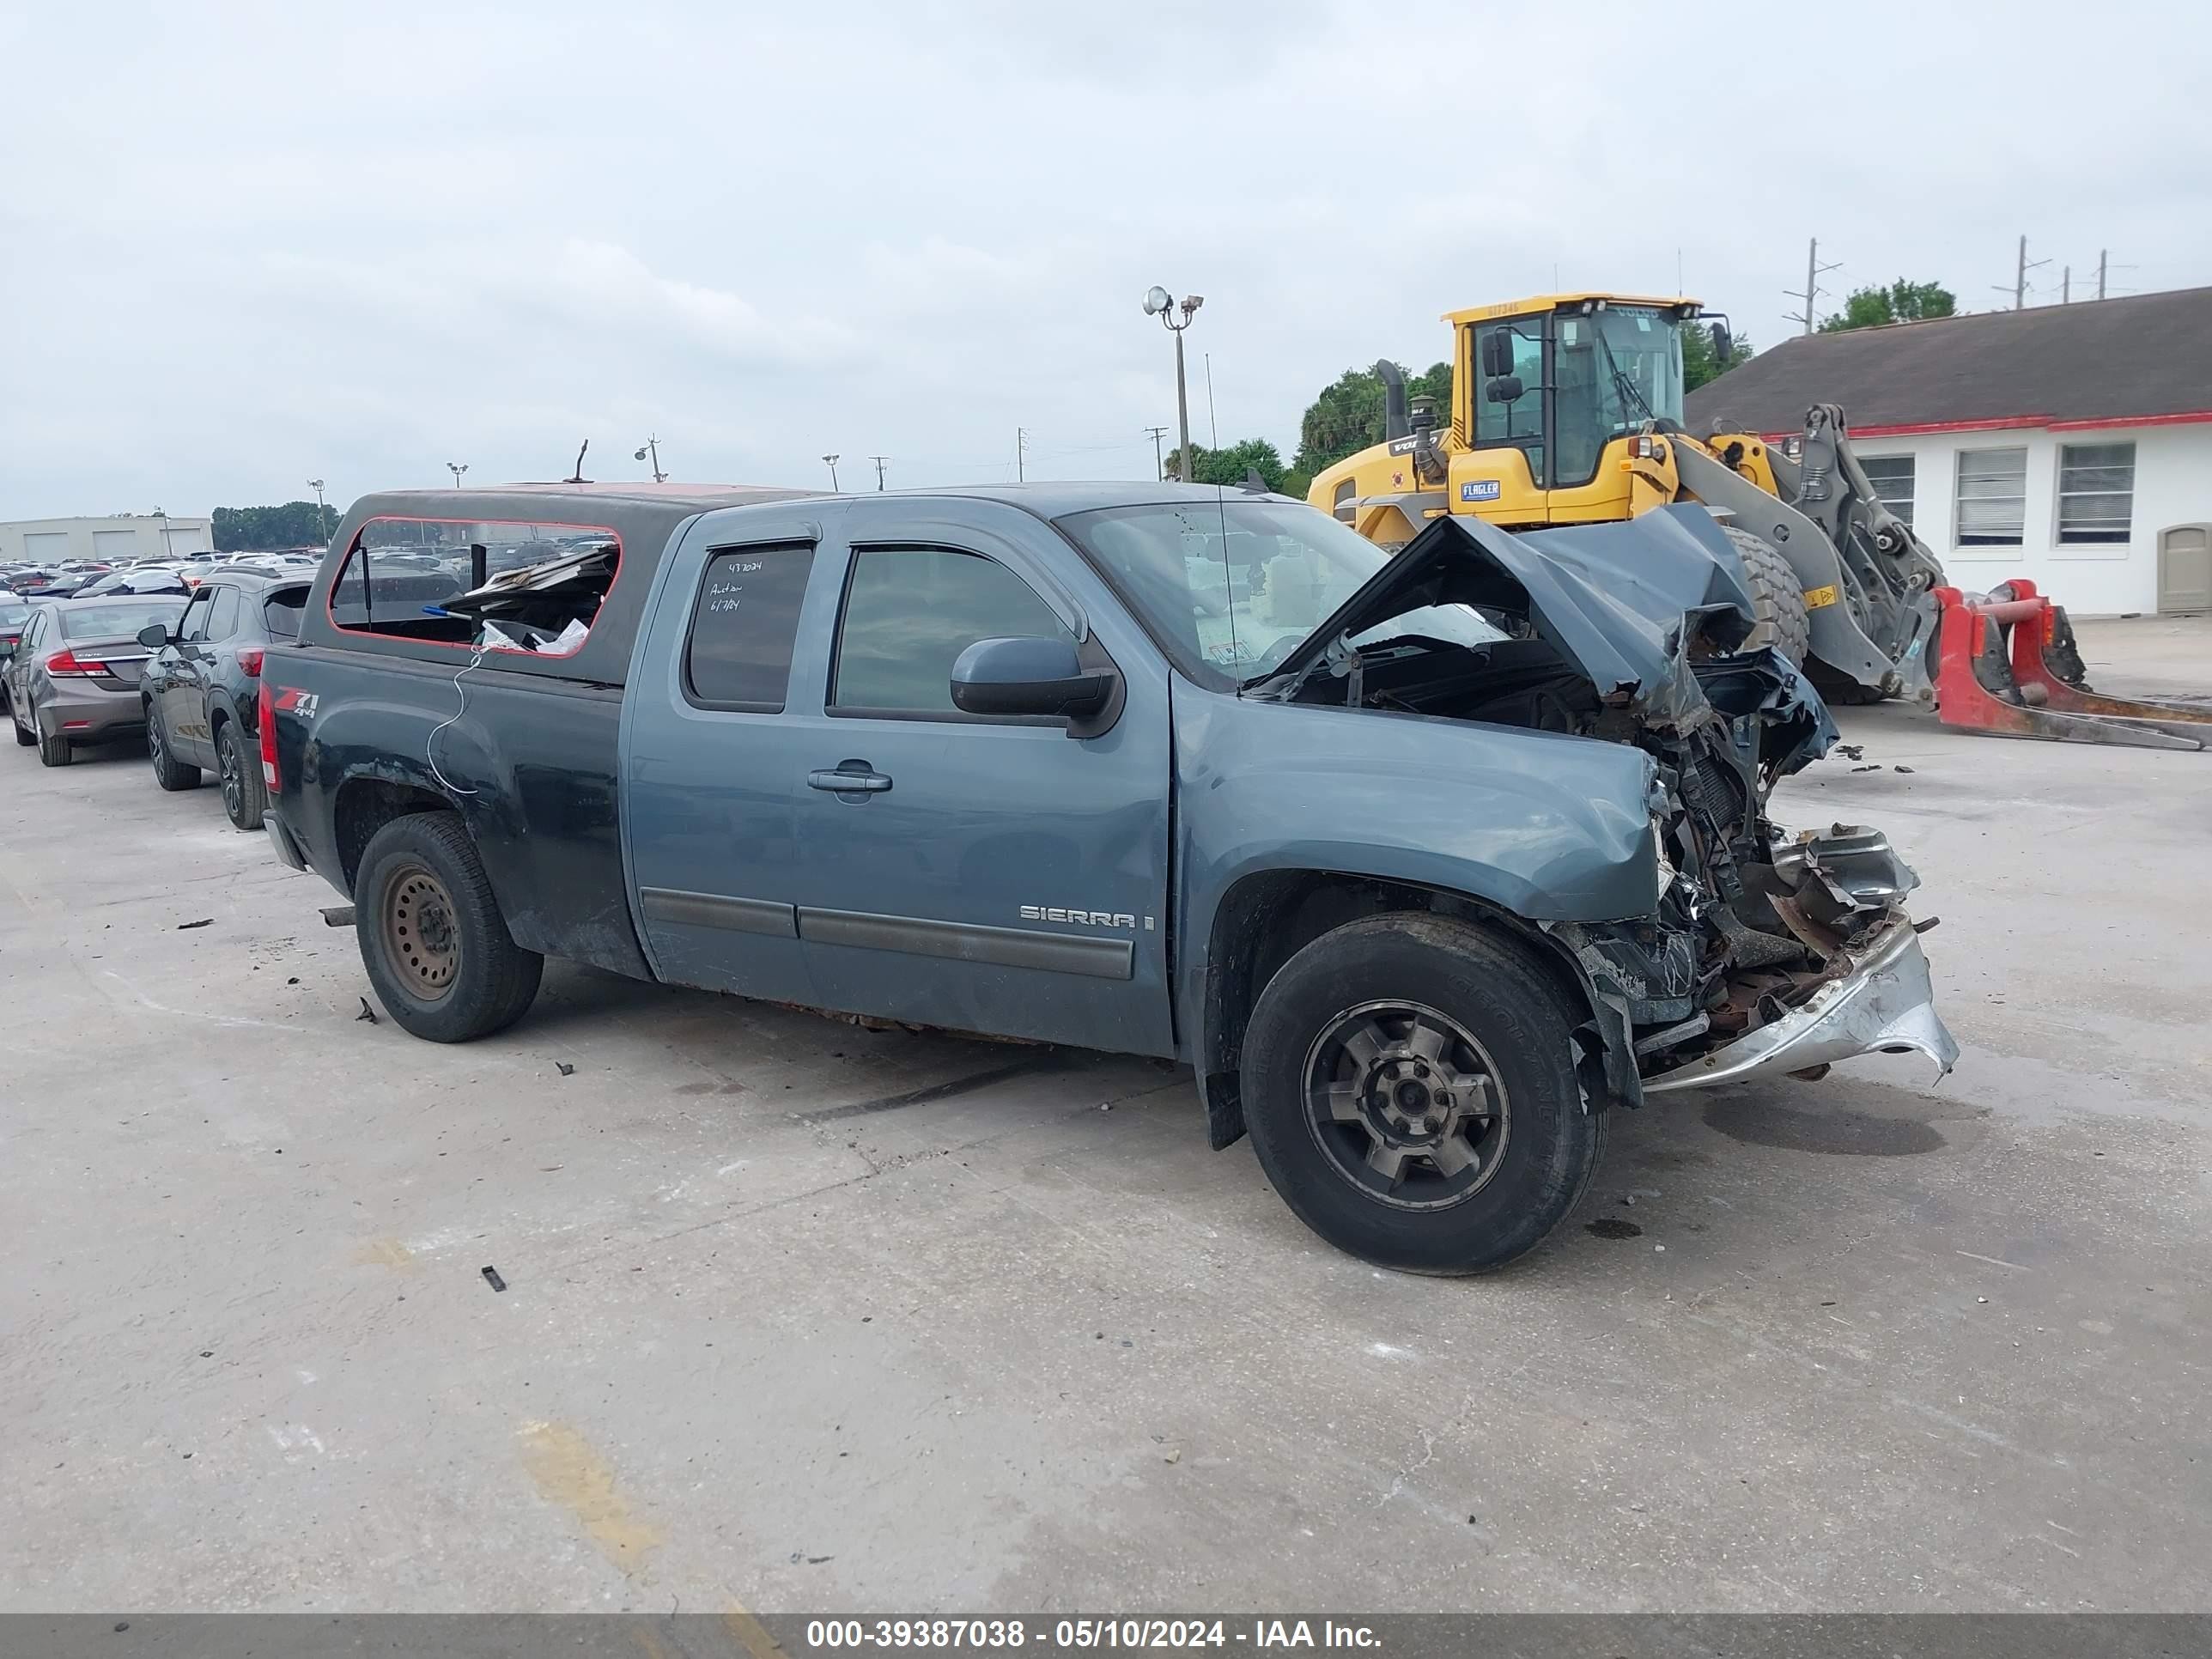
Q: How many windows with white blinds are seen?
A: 3